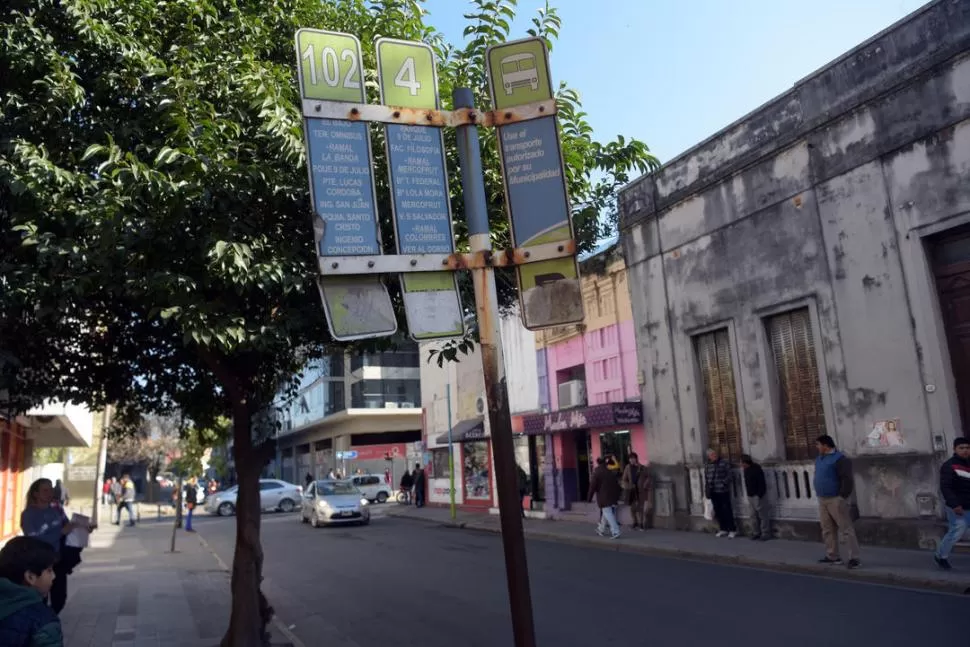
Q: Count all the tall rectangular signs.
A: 3